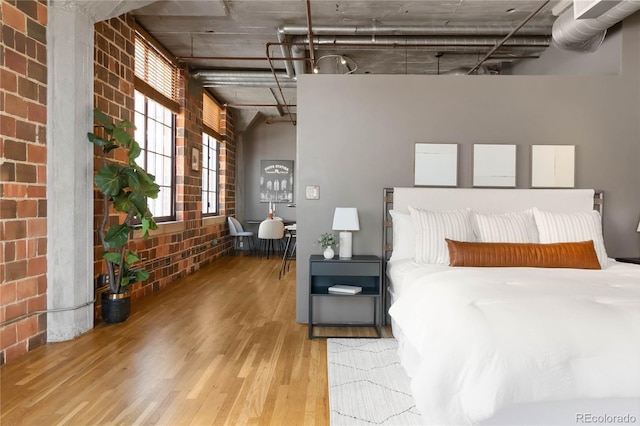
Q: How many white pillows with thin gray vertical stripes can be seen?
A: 3